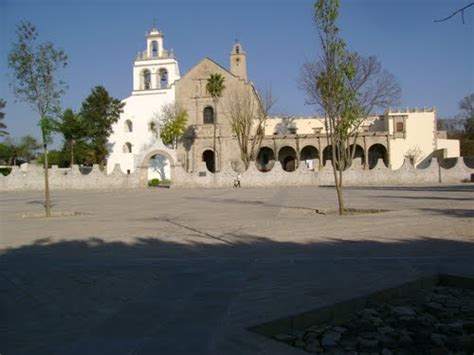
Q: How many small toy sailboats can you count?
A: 0